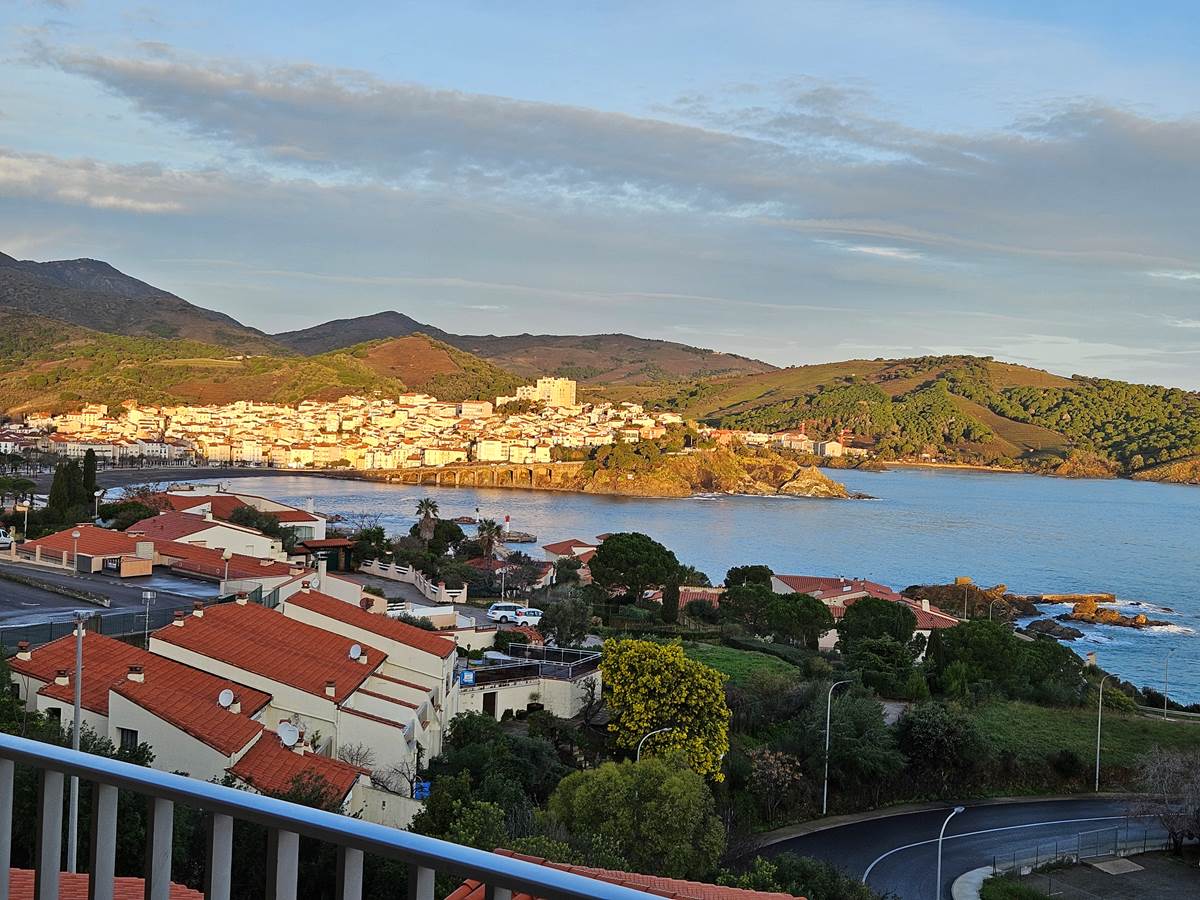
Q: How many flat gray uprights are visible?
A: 9